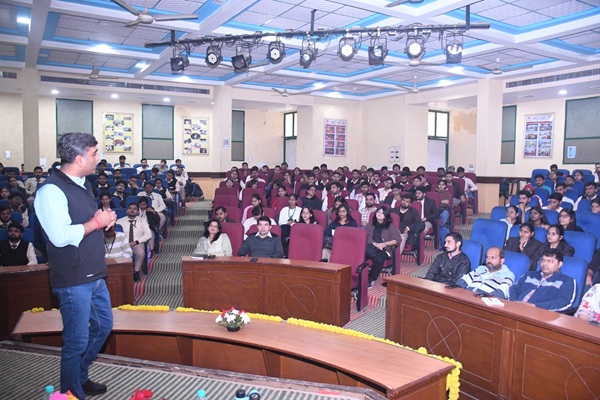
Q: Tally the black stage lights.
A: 9